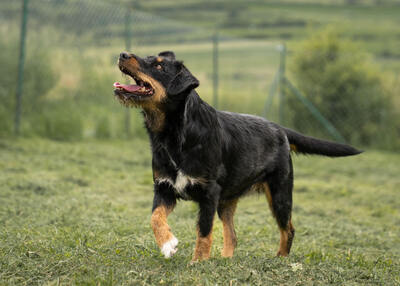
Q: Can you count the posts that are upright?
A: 4